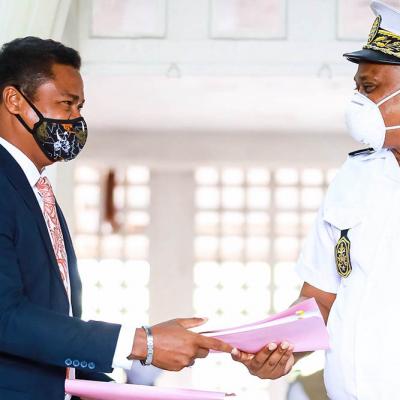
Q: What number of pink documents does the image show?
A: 2